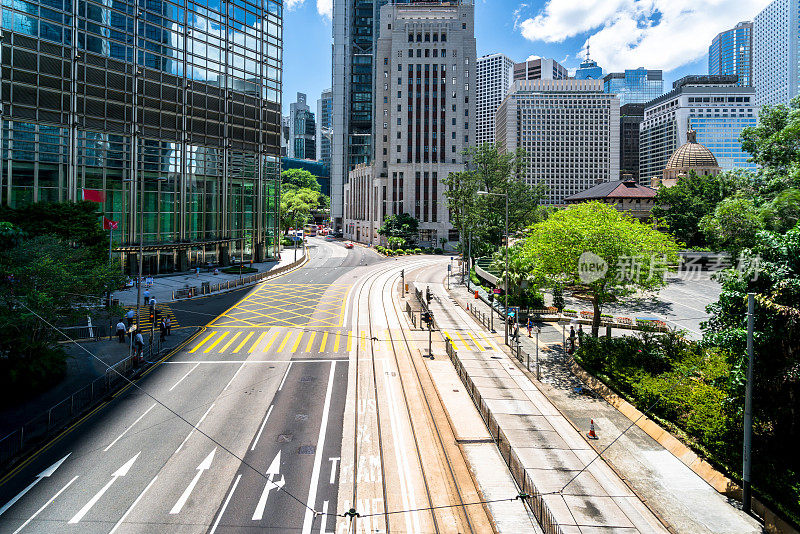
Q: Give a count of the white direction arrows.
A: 4